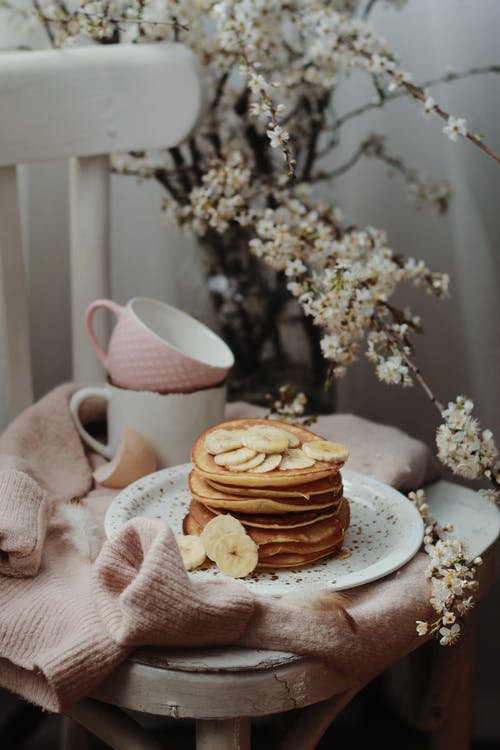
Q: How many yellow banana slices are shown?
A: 11